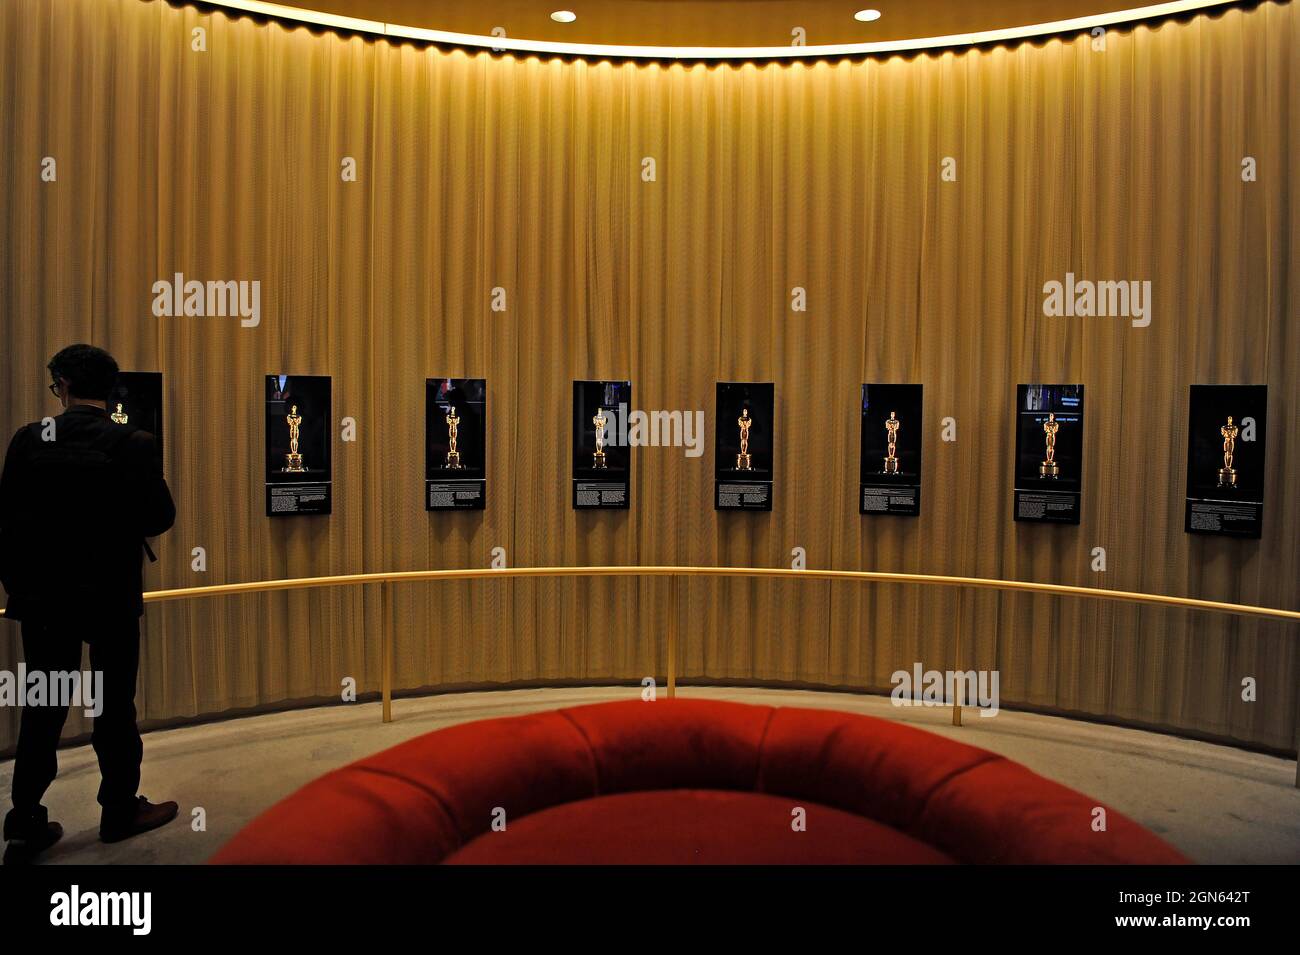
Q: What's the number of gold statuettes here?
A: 8